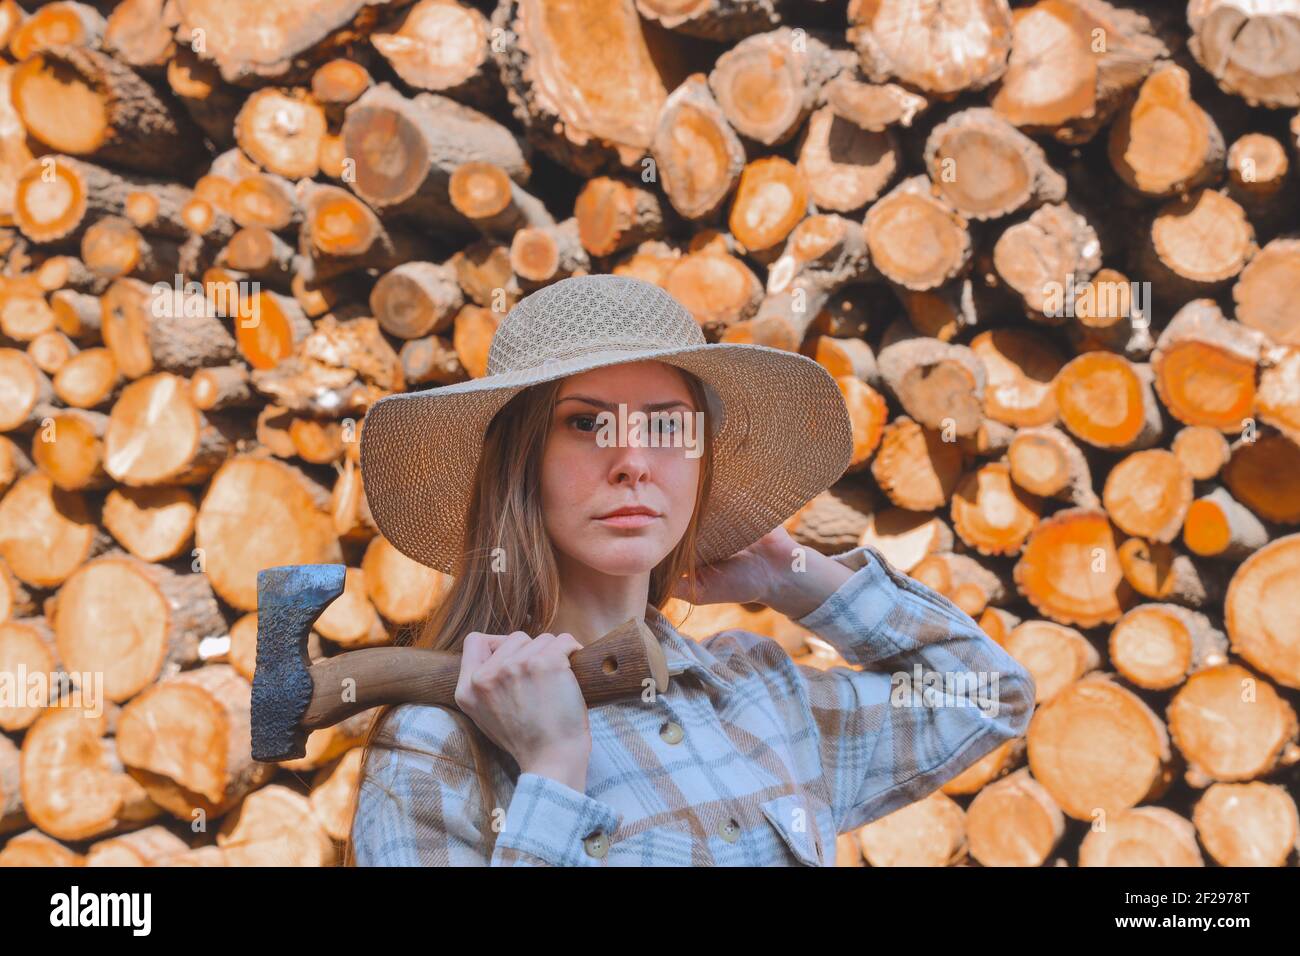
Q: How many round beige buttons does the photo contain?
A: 3